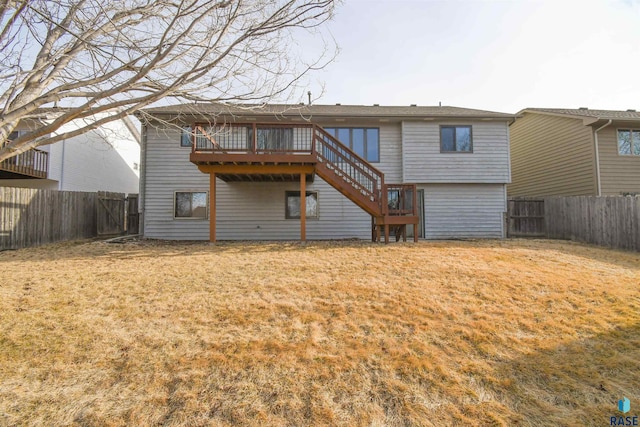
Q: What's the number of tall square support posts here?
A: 2